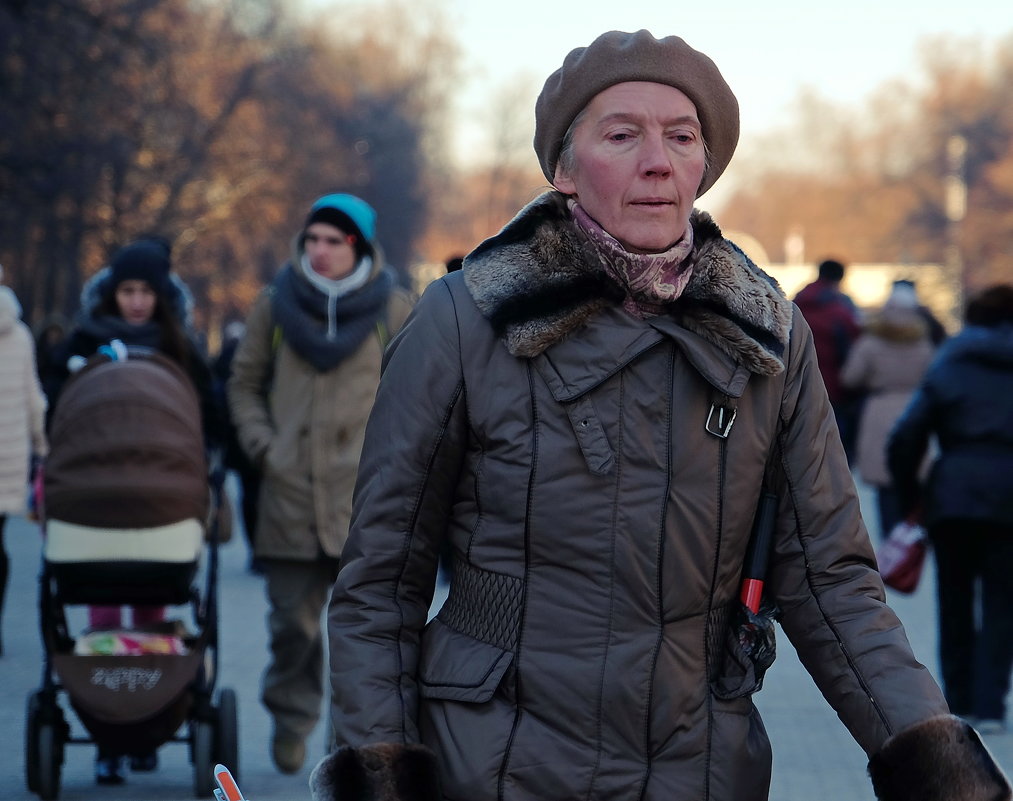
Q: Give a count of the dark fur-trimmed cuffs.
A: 2